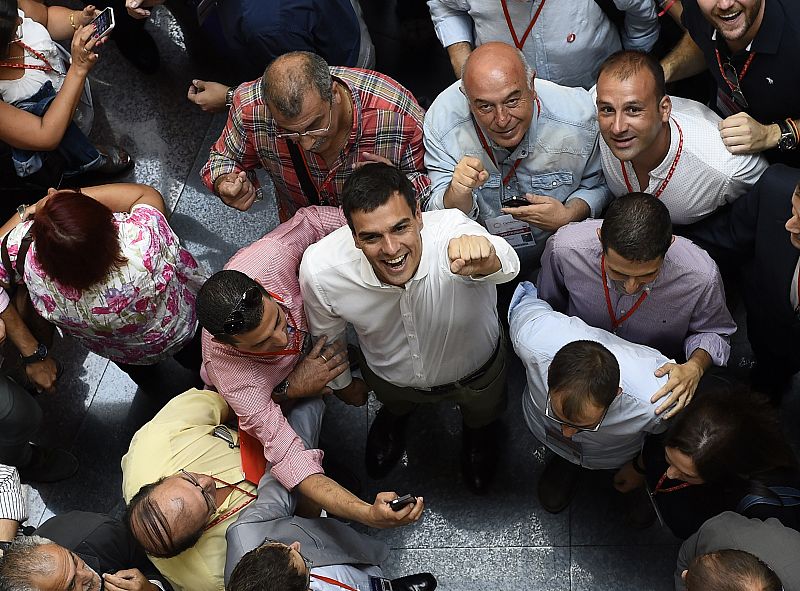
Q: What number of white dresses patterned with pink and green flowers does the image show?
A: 1